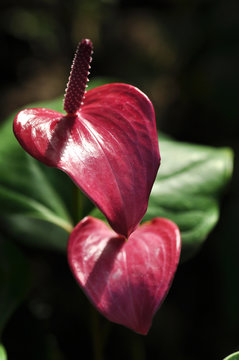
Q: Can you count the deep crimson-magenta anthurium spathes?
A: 2